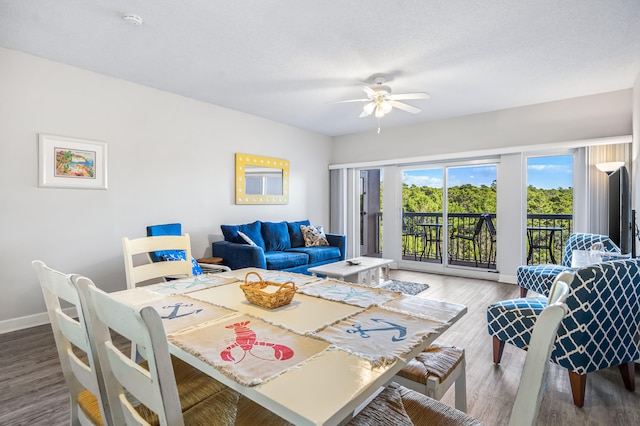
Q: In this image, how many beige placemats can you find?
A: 6